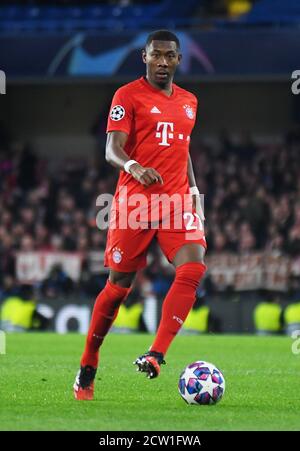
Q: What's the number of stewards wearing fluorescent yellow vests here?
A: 5